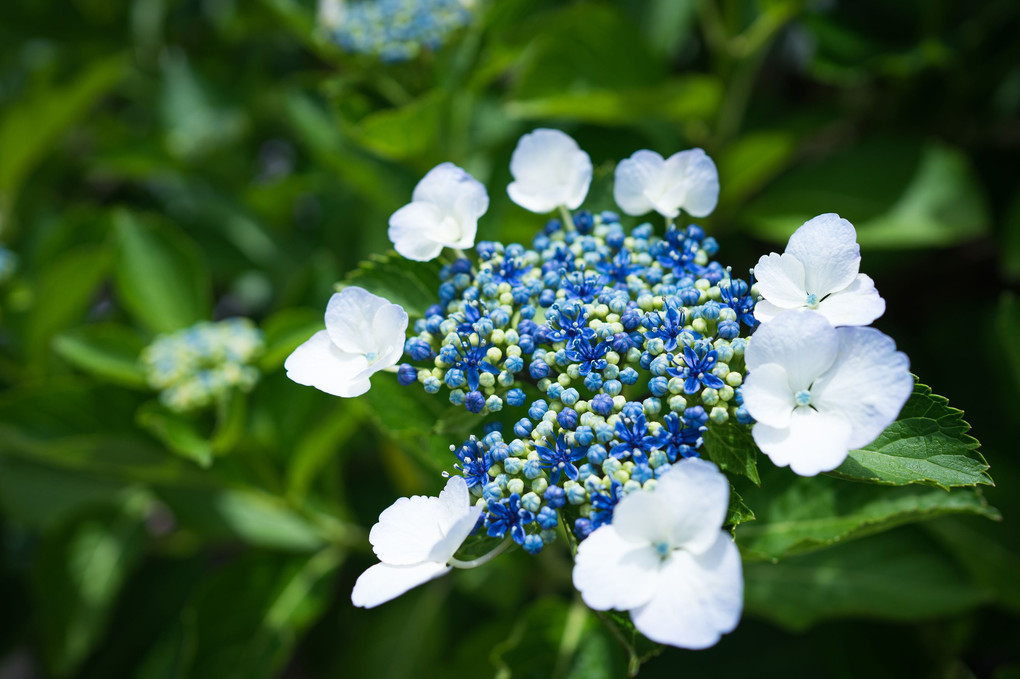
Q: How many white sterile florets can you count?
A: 8